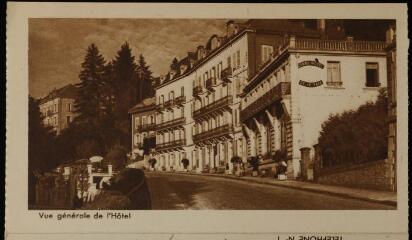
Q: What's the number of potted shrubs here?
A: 5